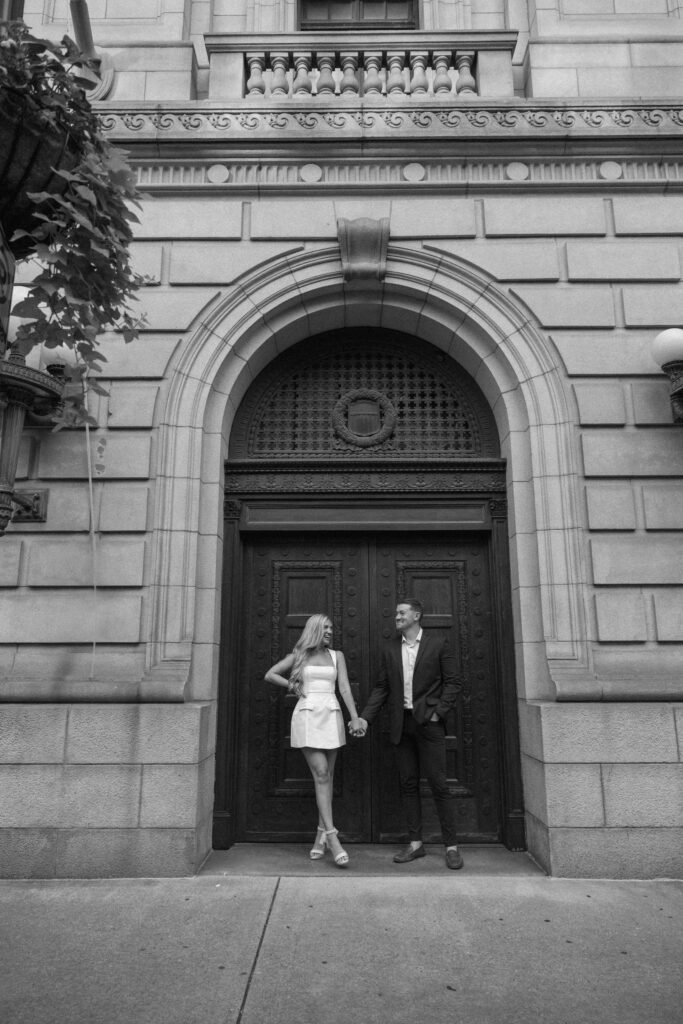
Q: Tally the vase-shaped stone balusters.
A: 10